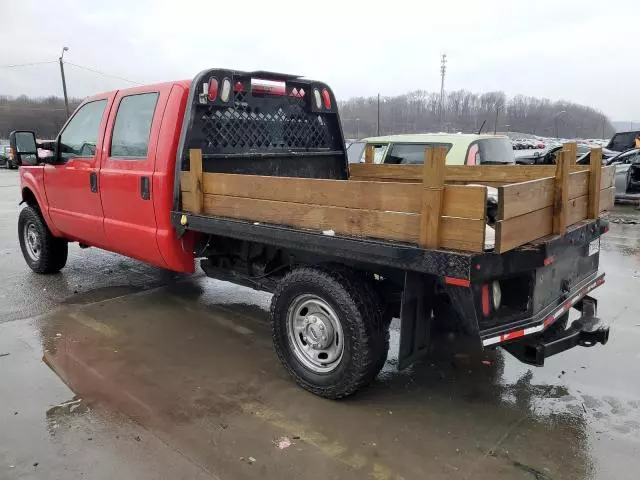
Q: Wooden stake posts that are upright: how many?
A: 6